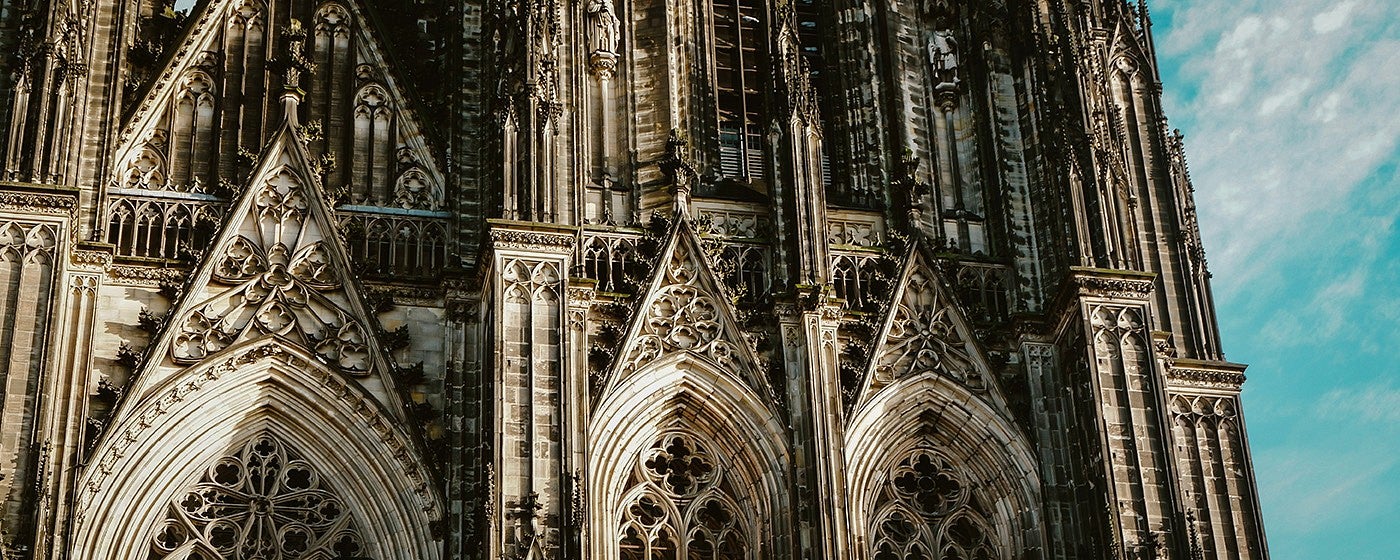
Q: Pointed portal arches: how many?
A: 3